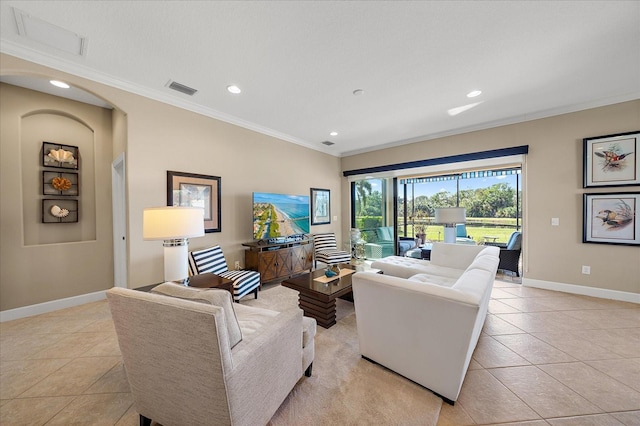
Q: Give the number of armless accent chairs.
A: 2